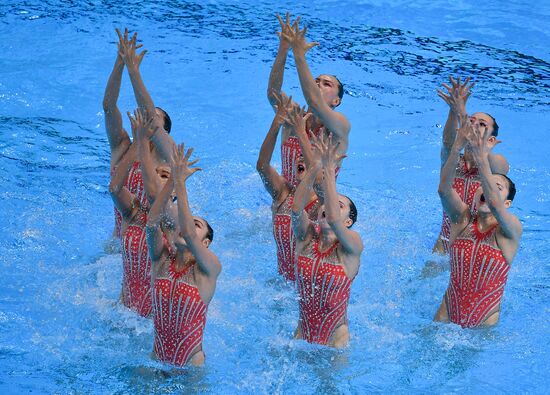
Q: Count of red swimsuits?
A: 8